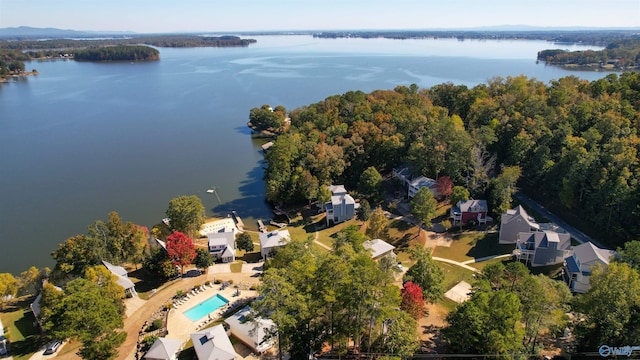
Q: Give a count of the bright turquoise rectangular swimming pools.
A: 1